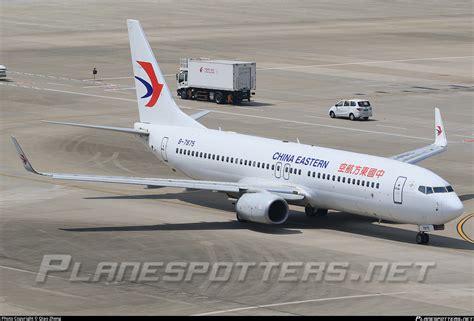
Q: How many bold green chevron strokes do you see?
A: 0